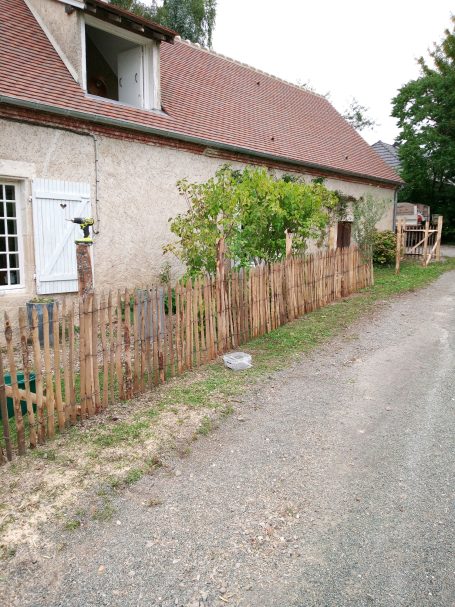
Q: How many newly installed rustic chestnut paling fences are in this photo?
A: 1